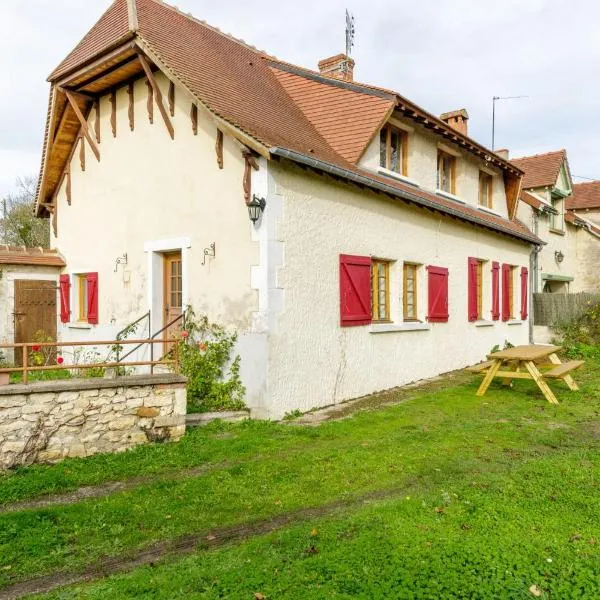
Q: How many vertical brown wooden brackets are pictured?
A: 11